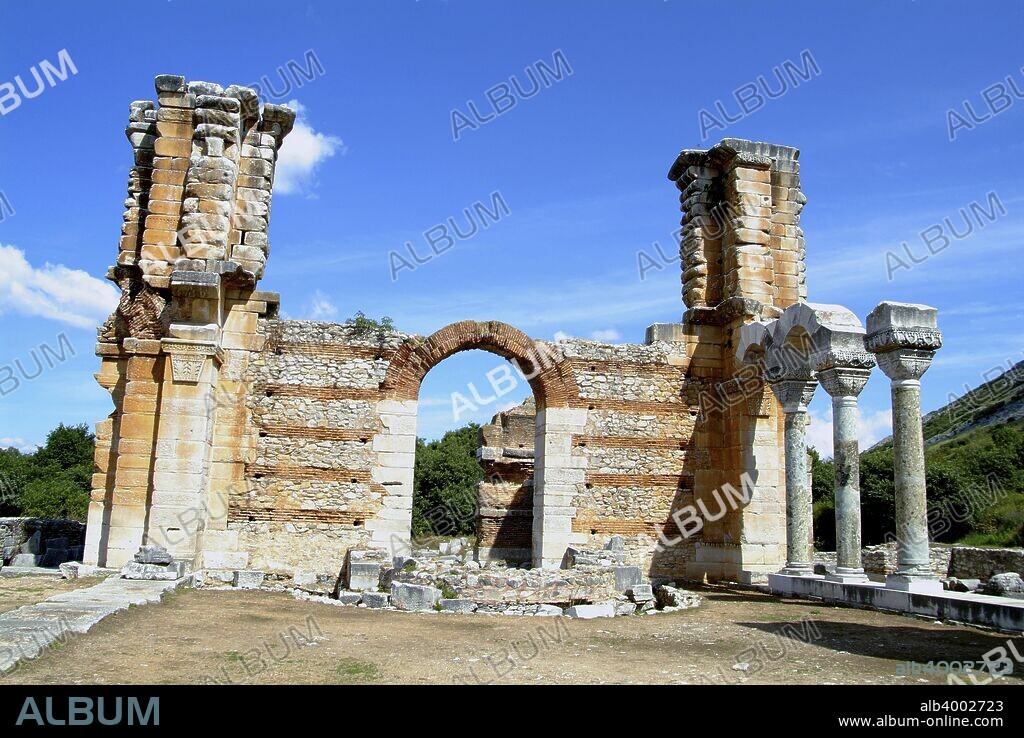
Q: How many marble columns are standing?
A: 3